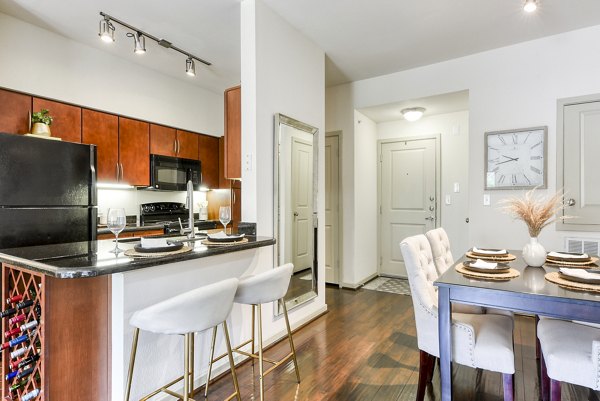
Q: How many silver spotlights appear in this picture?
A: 3